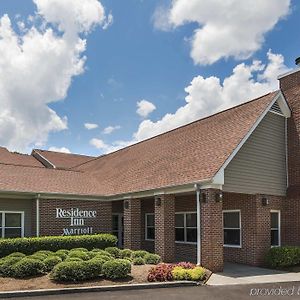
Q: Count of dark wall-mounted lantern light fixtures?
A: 5